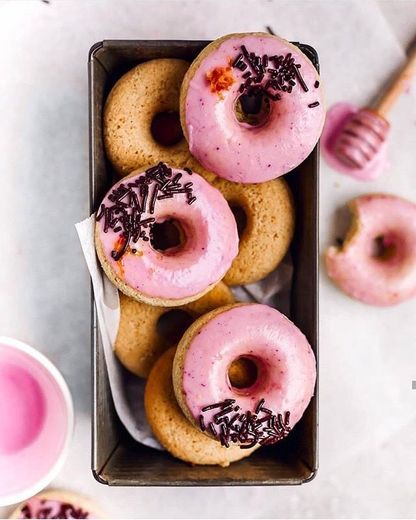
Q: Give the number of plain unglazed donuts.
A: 4